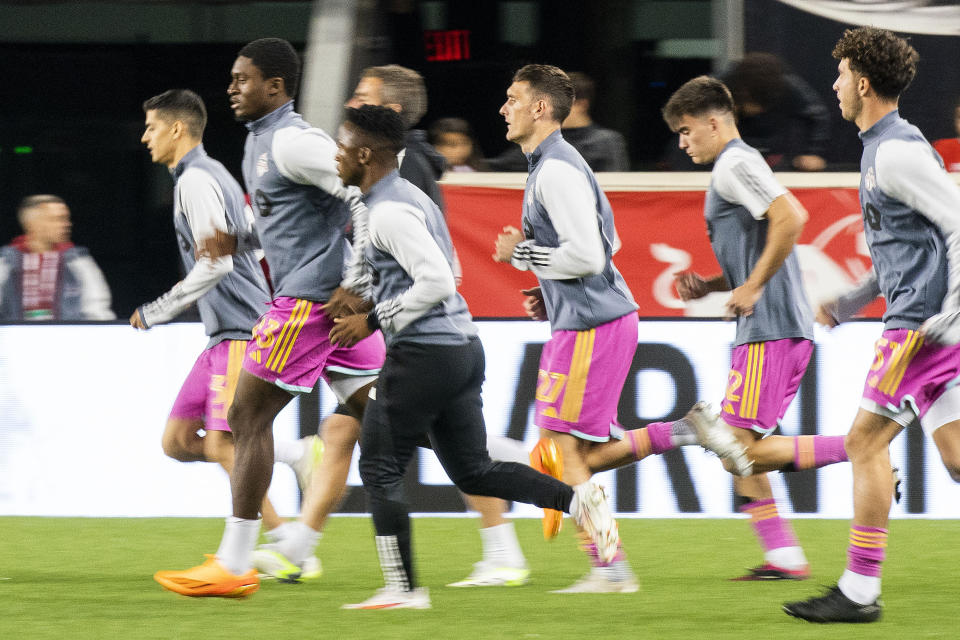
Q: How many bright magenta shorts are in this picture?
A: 5